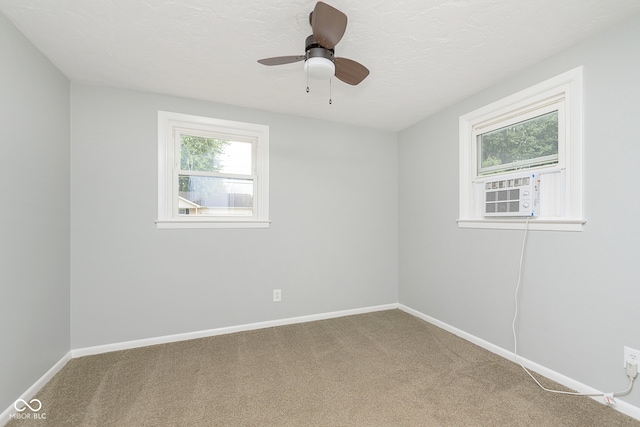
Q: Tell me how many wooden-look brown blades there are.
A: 3